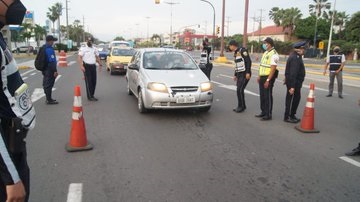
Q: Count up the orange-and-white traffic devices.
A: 3